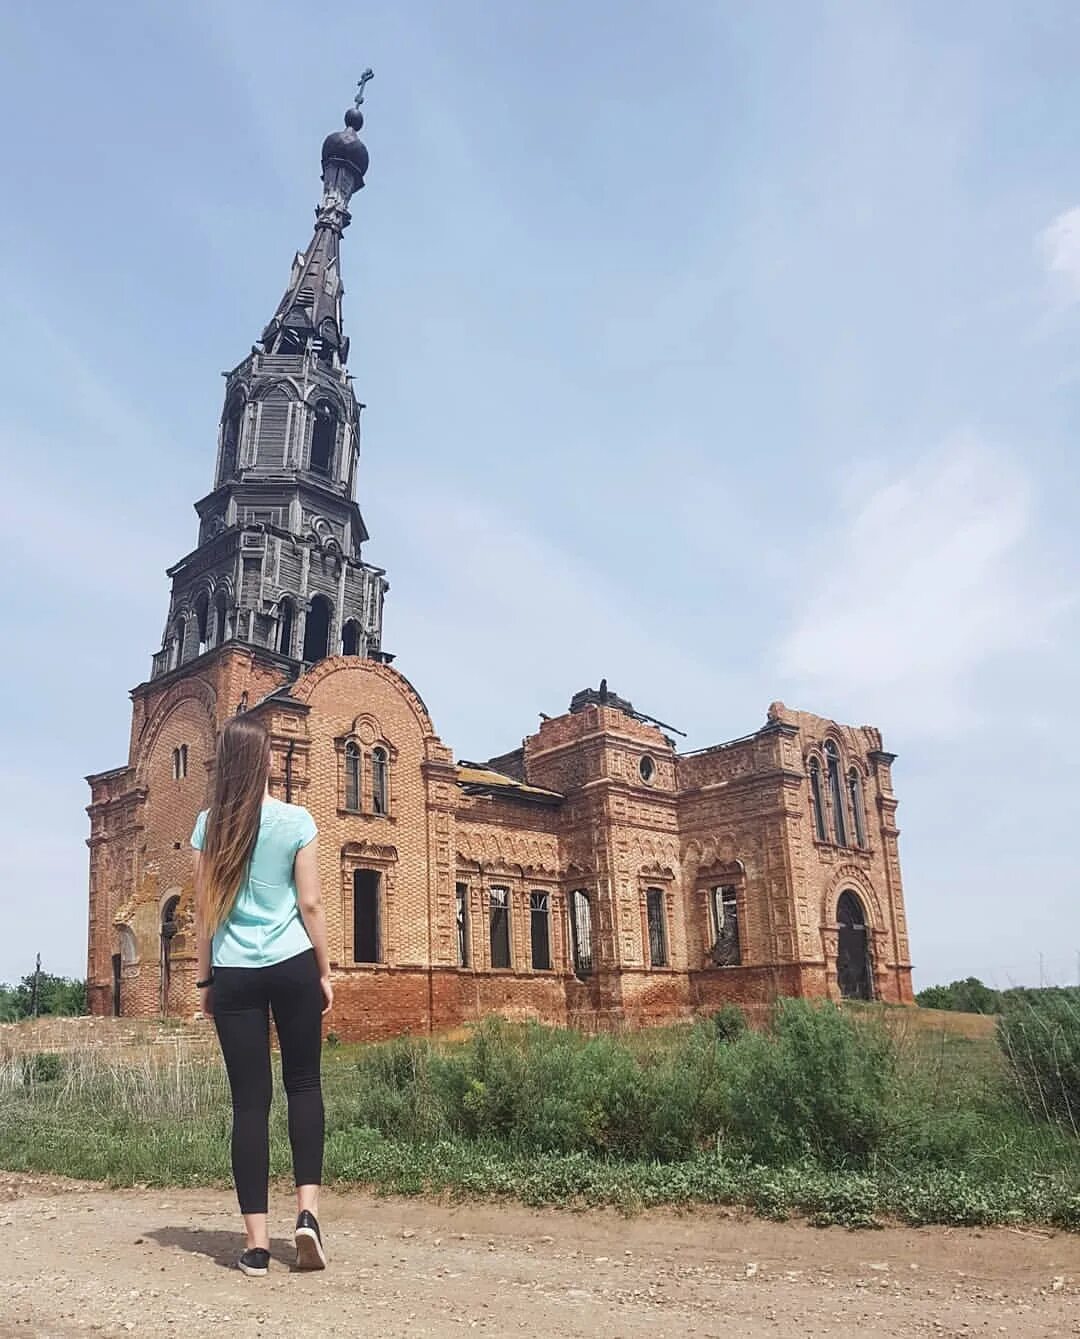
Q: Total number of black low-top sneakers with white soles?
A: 2